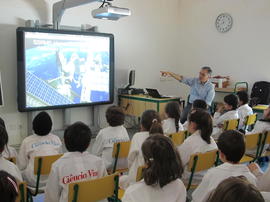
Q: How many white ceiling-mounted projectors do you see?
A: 1